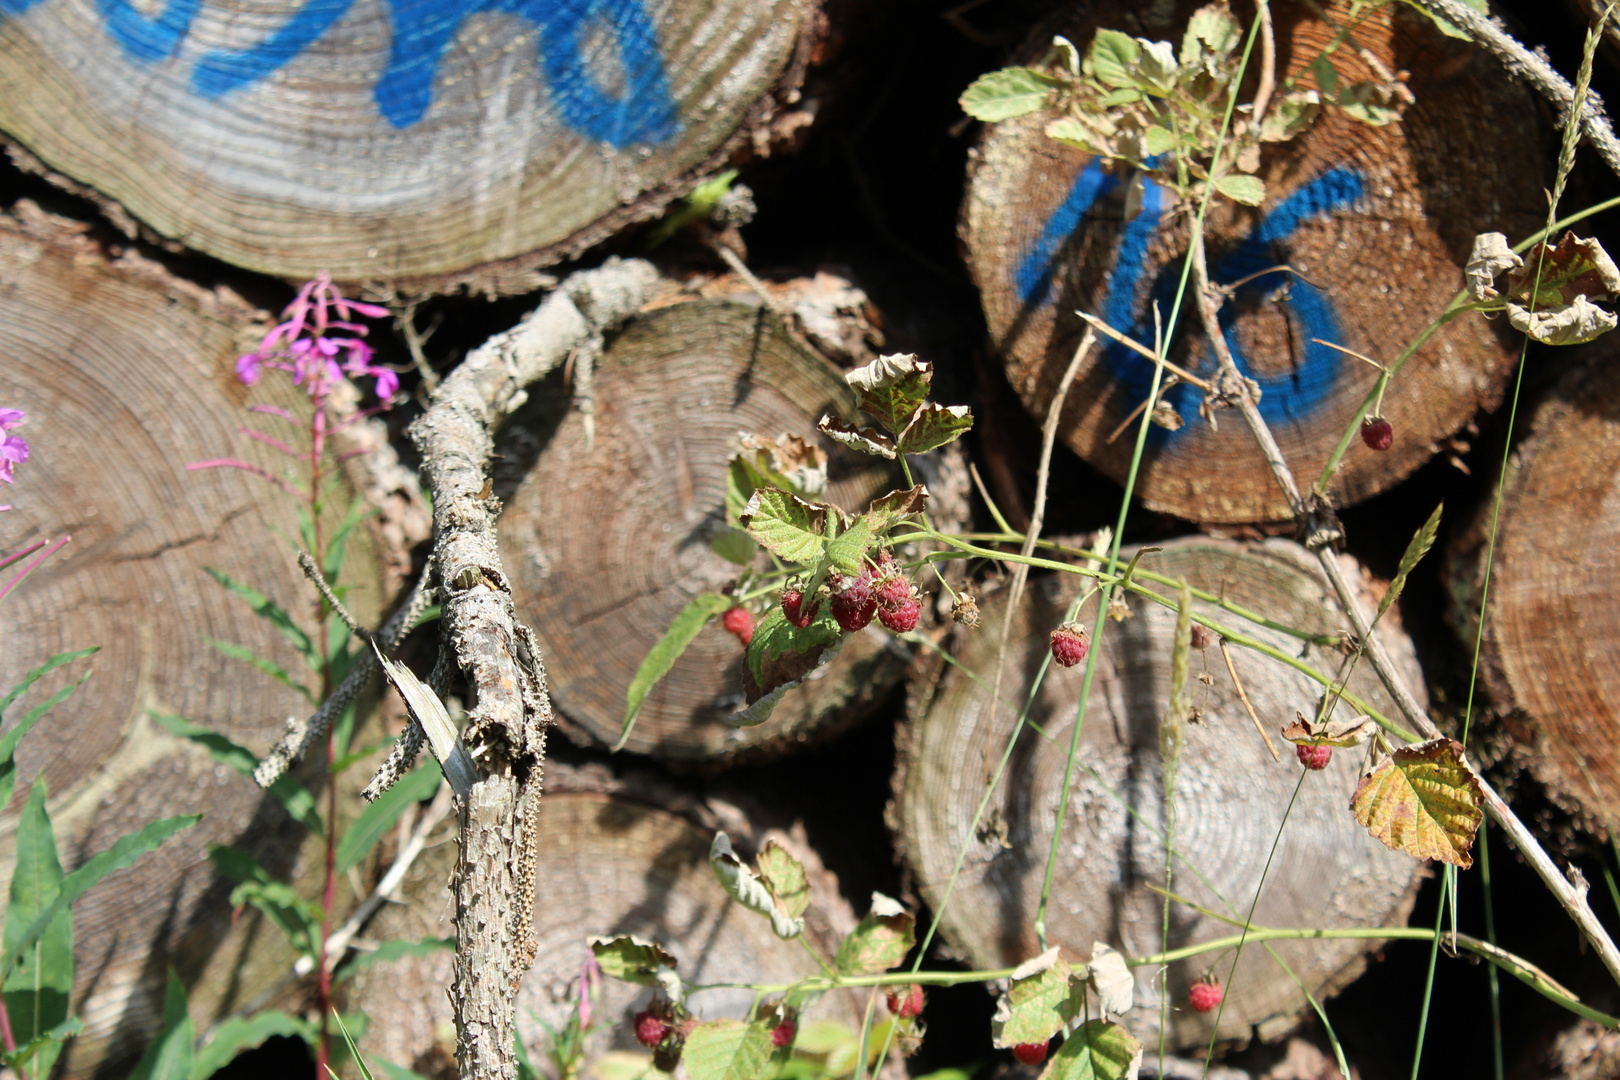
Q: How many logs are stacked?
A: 7